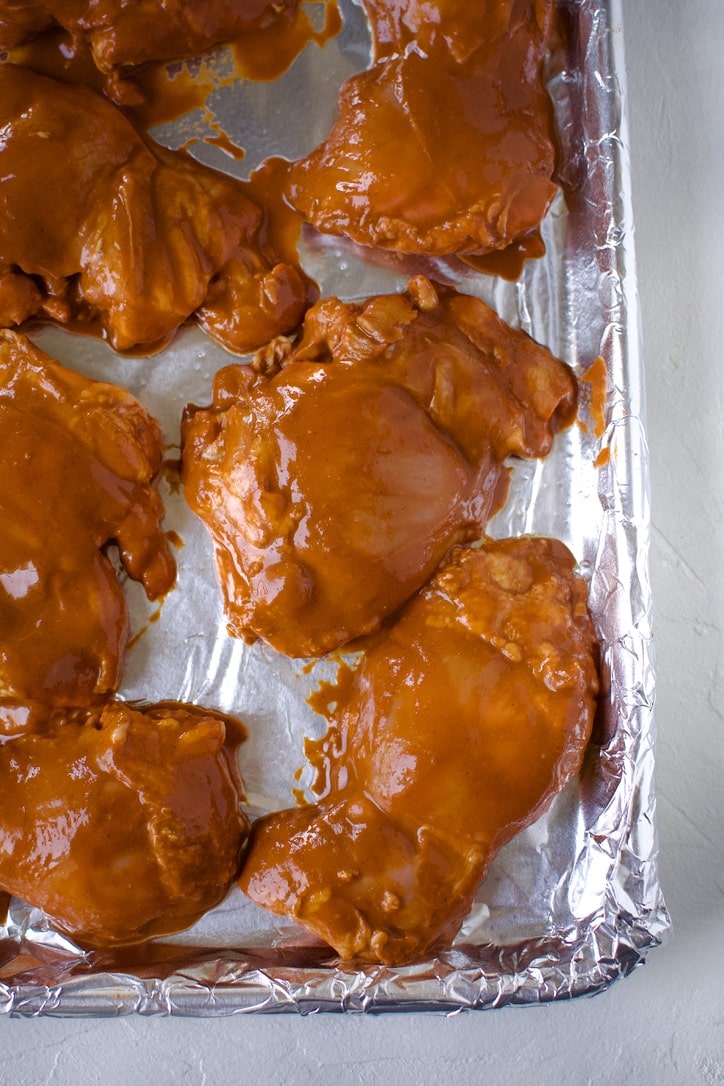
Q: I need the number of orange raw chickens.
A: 7